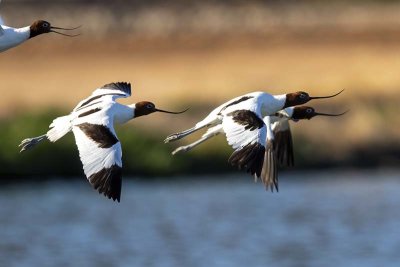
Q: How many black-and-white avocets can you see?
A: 4